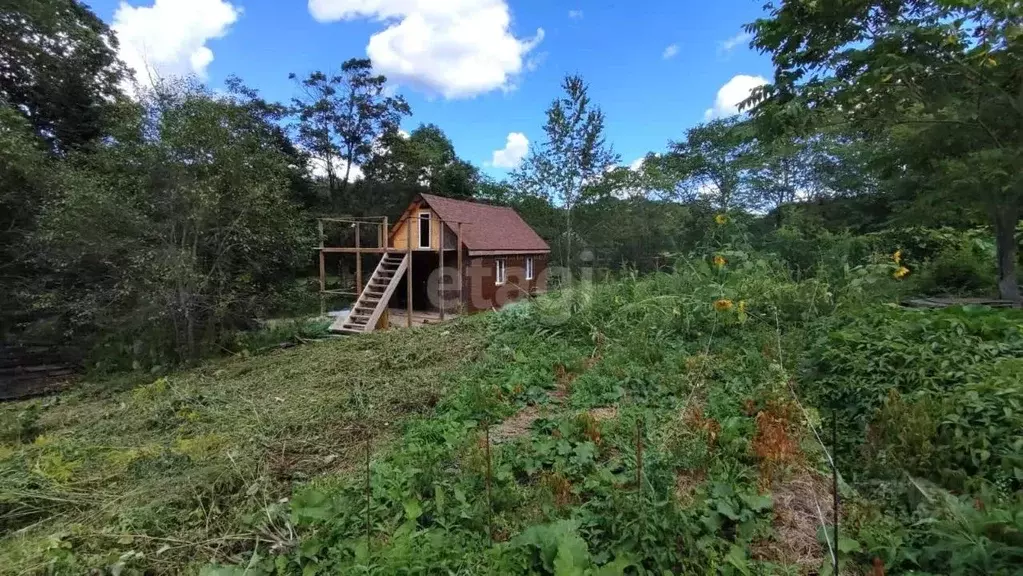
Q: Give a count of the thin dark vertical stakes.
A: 4